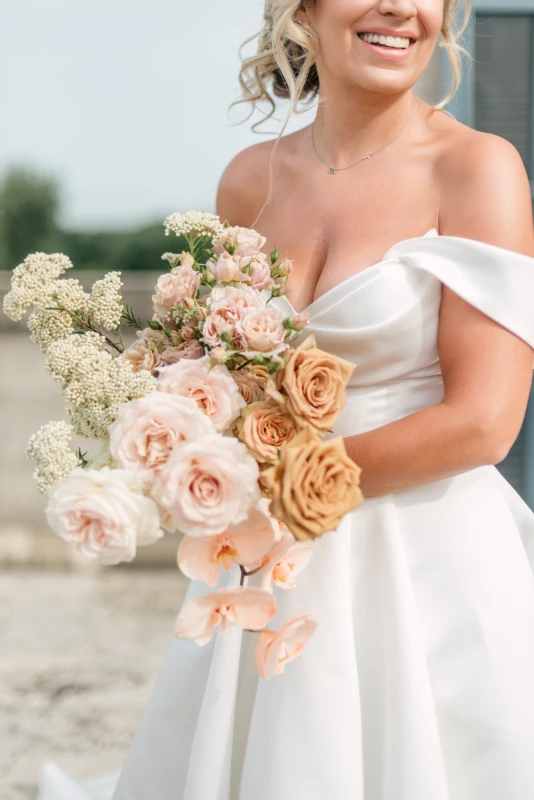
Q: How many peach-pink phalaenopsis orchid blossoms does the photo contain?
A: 4